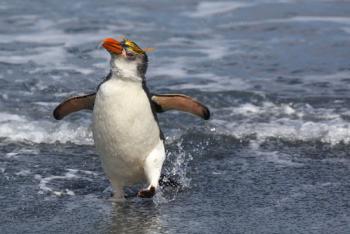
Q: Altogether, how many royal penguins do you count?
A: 1